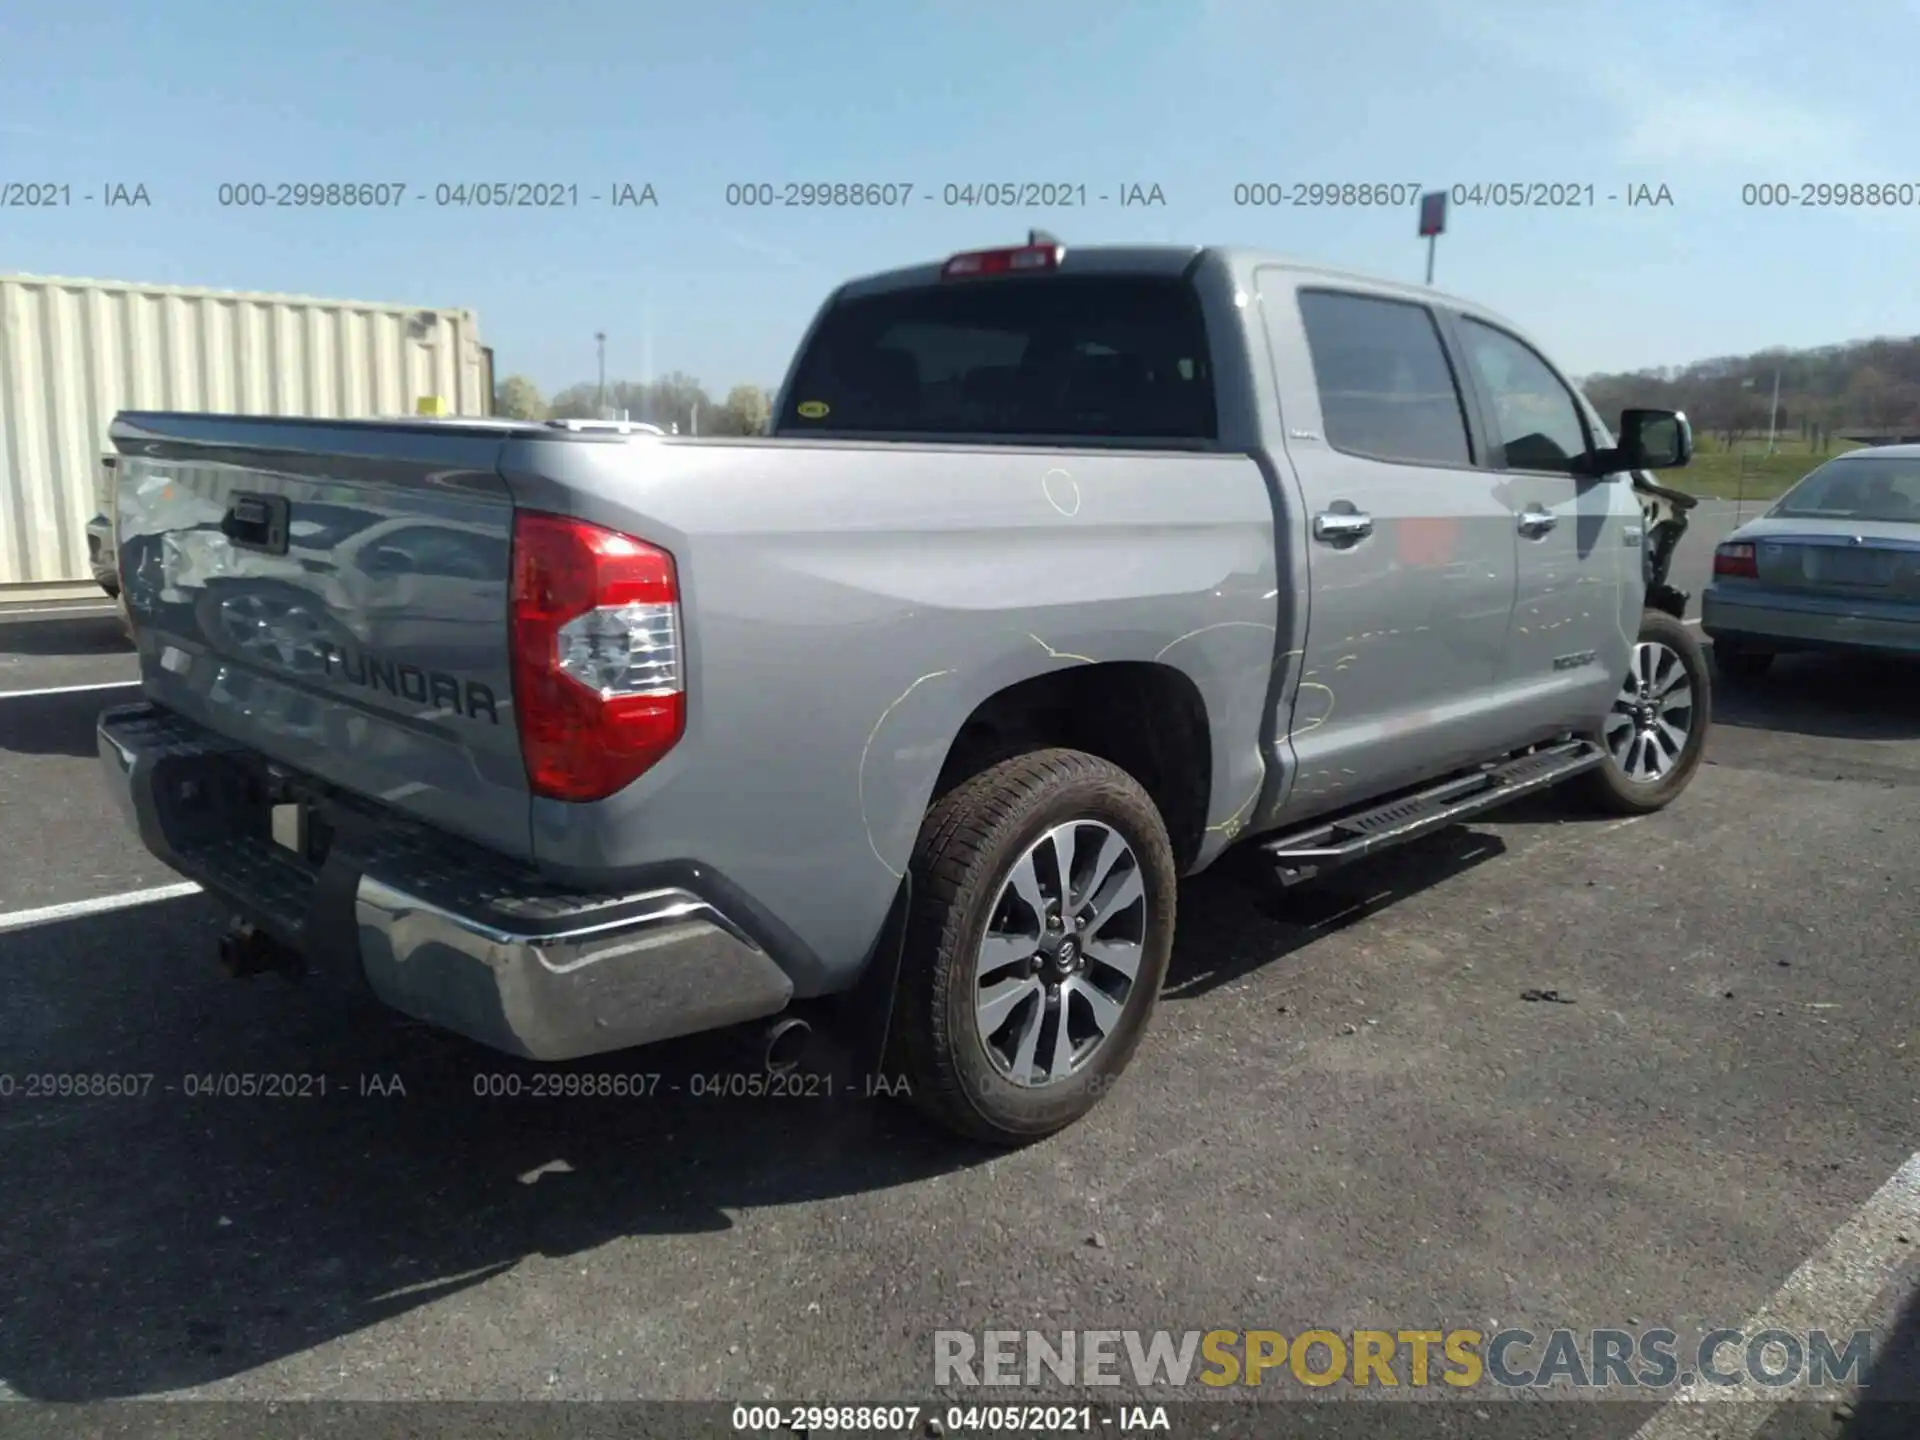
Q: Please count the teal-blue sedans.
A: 1